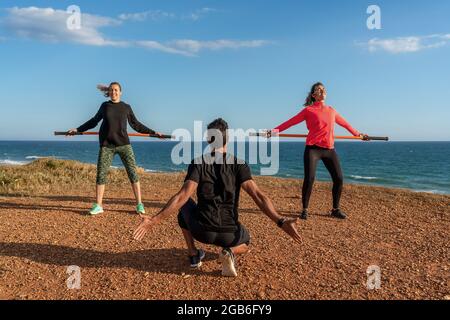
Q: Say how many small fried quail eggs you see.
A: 0